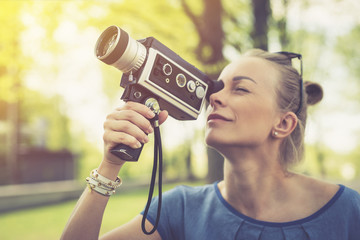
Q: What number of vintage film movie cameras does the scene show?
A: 1